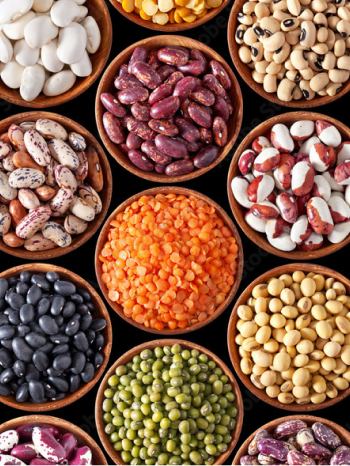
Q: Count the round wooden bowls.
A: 12